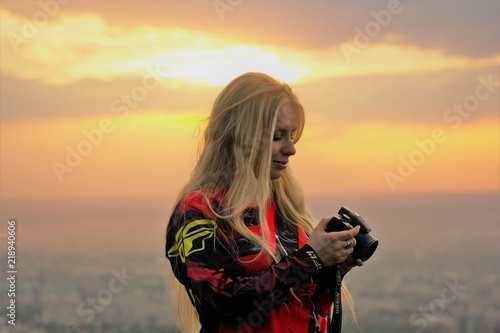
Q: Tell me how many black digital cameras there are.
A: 1